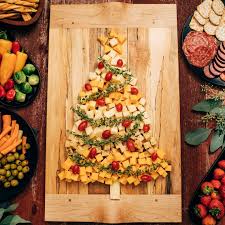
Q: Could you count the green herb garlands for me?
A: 5